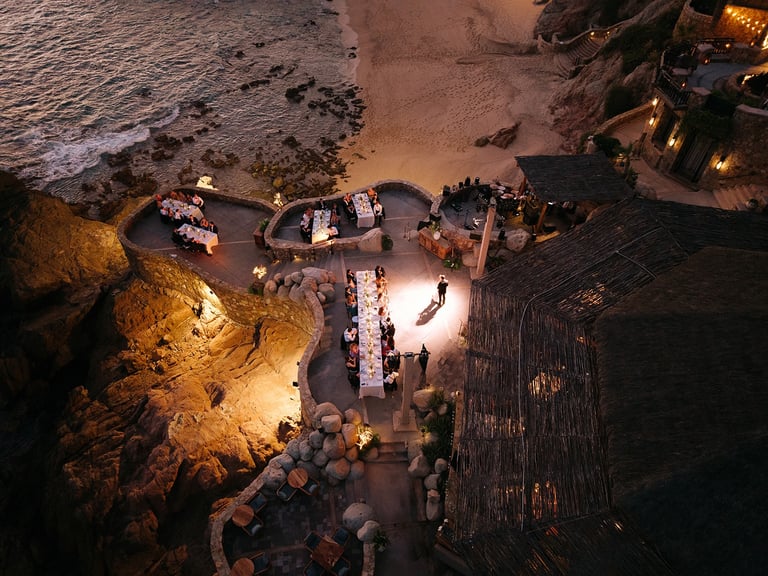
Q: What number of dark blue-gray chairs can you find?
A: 9